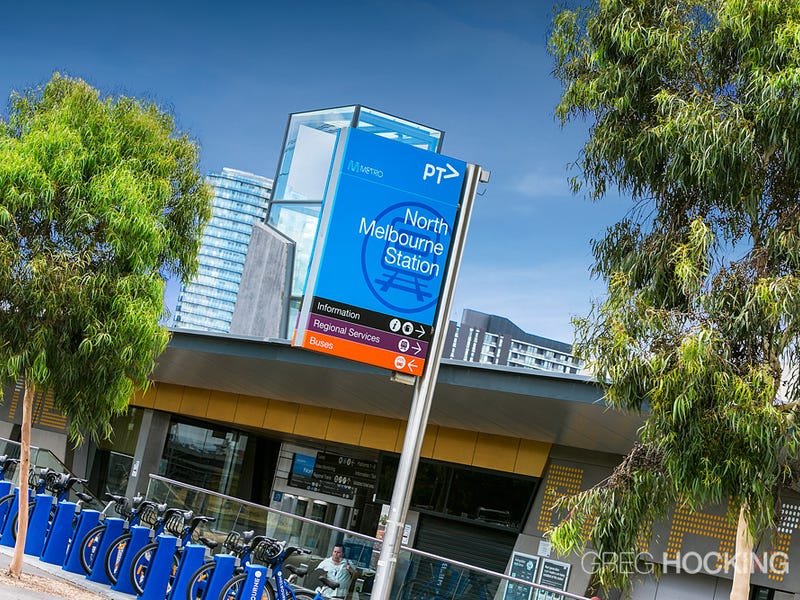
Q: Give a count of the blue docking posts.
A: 11